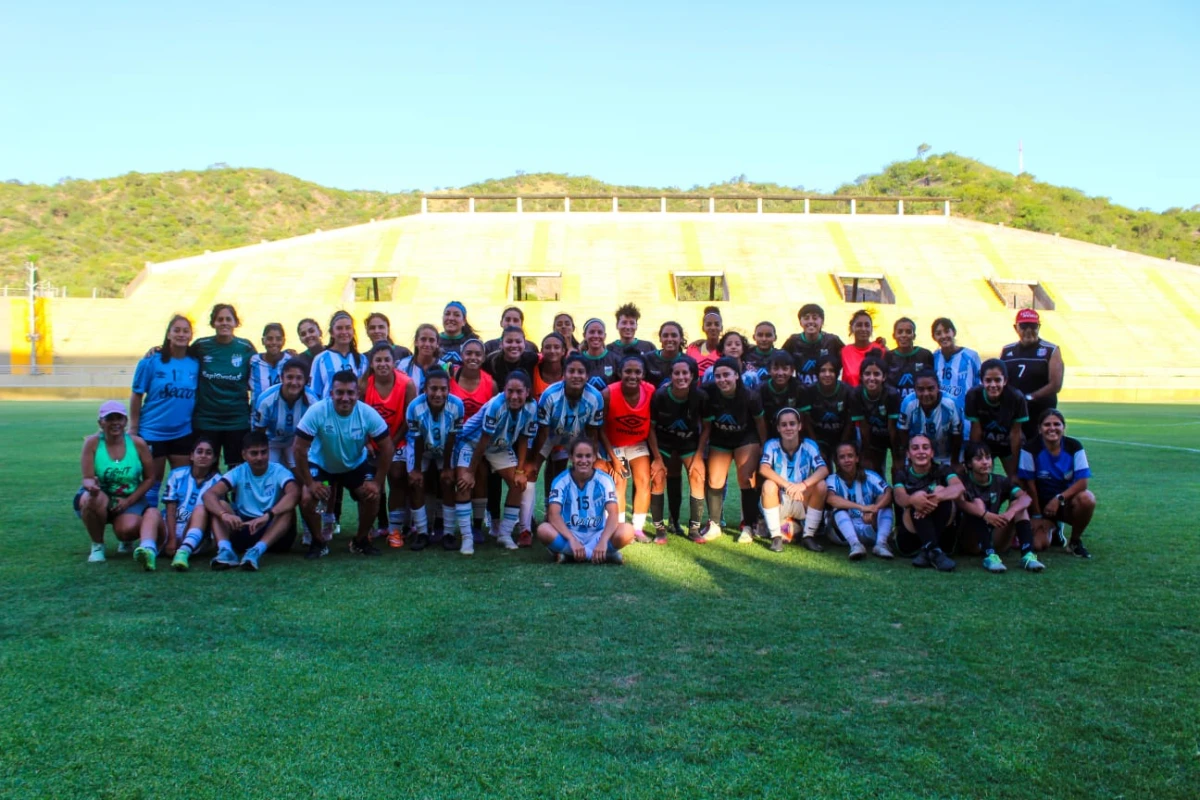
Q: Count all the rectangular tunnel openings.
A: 5